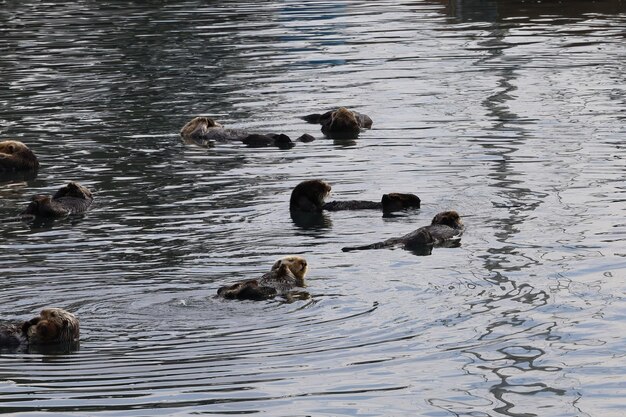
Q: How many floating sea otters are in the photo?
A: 8